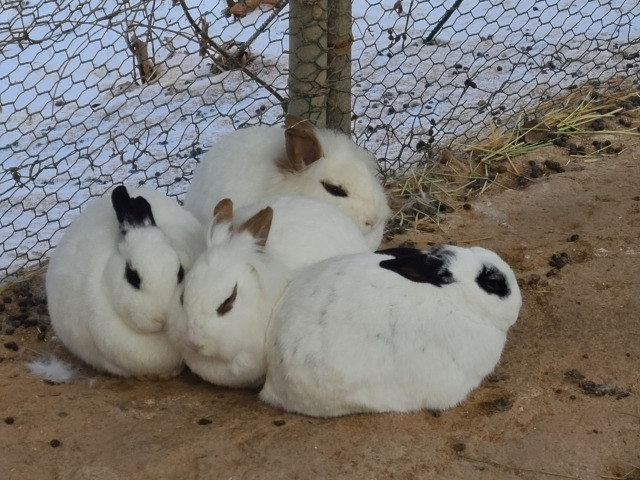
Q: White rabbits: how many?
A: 4